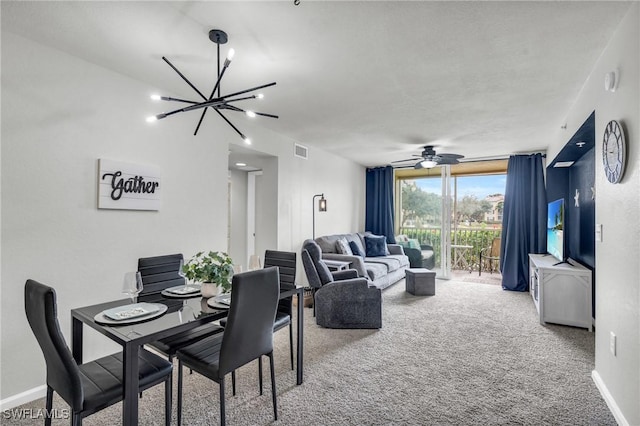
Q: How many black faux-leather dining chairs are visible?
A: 4